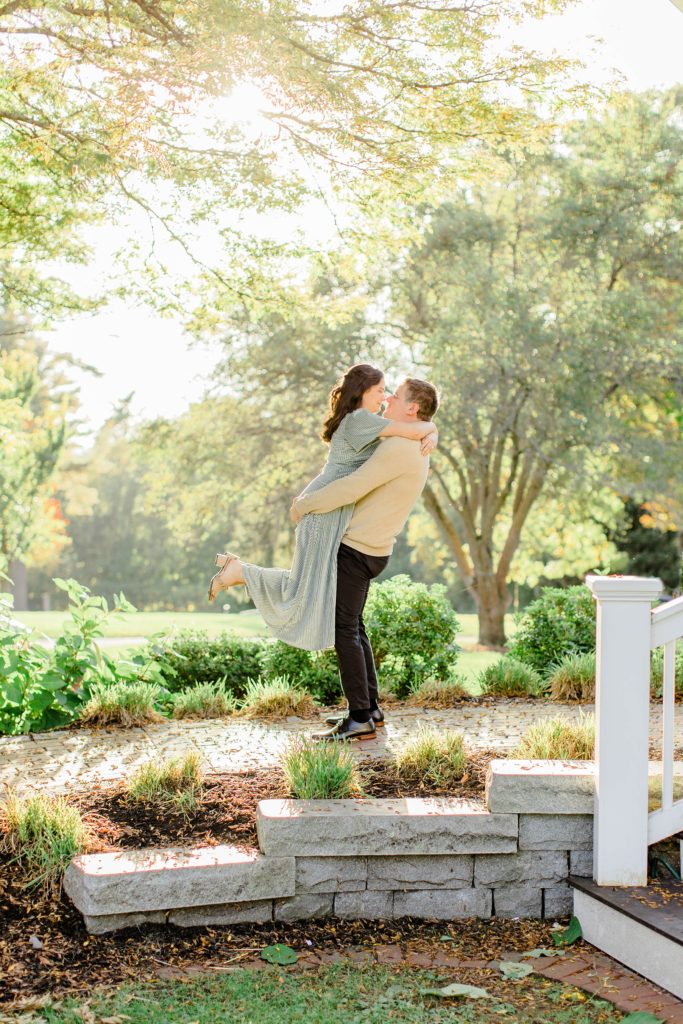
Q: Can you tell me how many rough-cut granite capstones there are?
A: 3